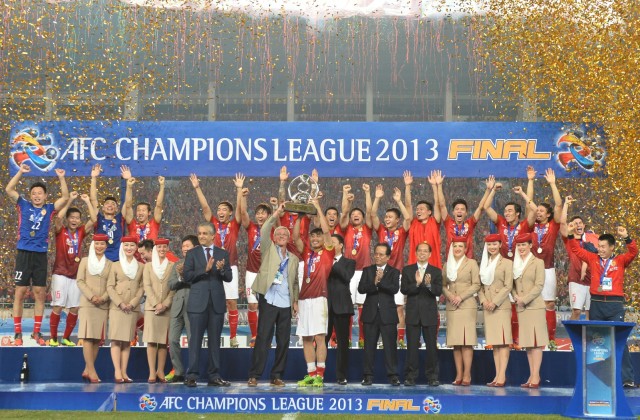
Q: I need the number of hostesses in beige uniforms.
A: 6